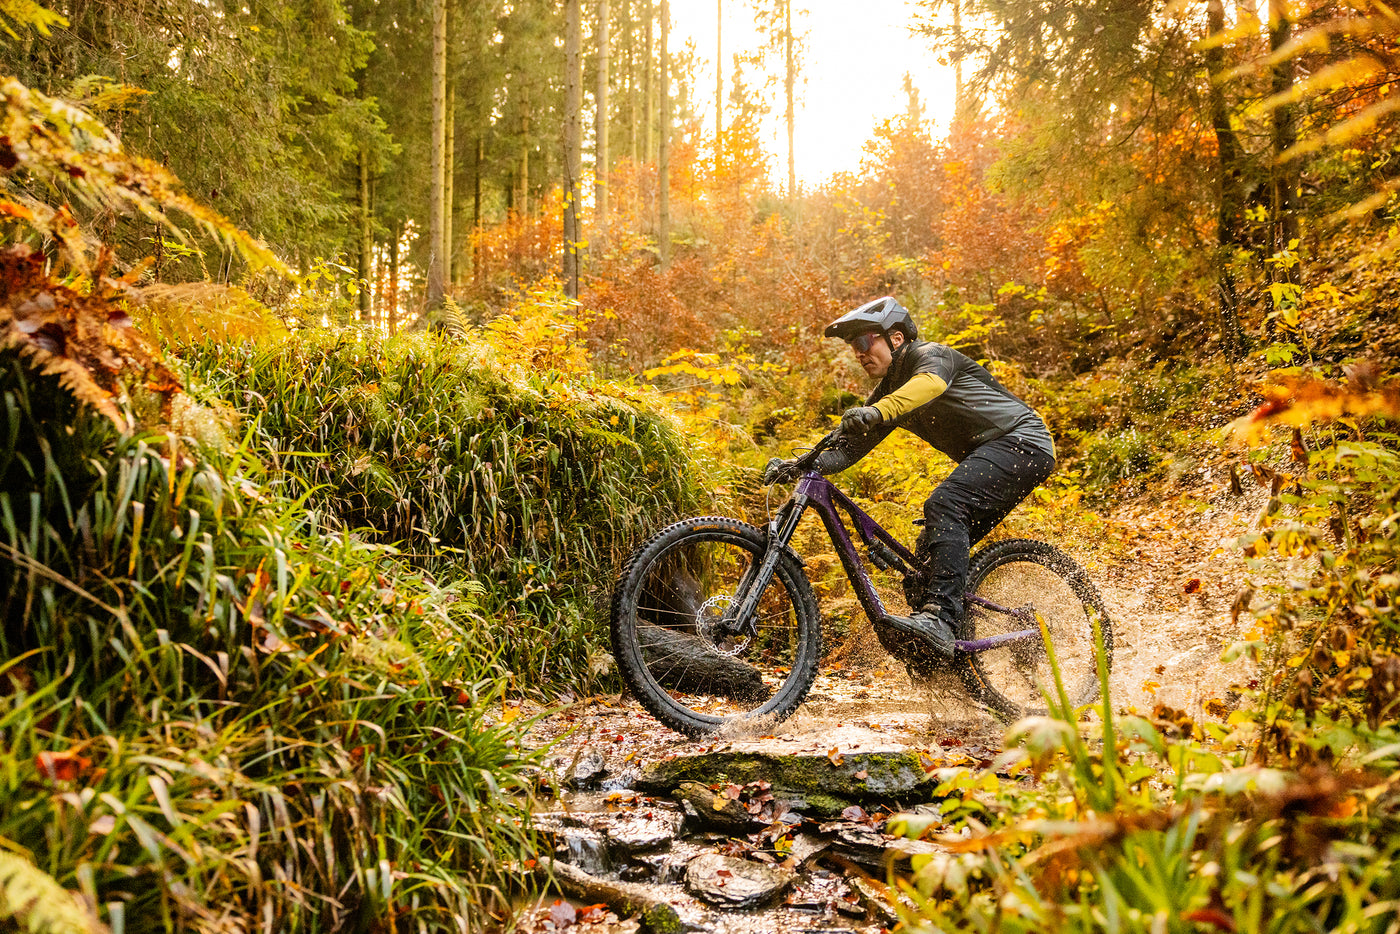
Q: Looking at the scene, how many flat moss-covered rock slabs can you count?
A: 1